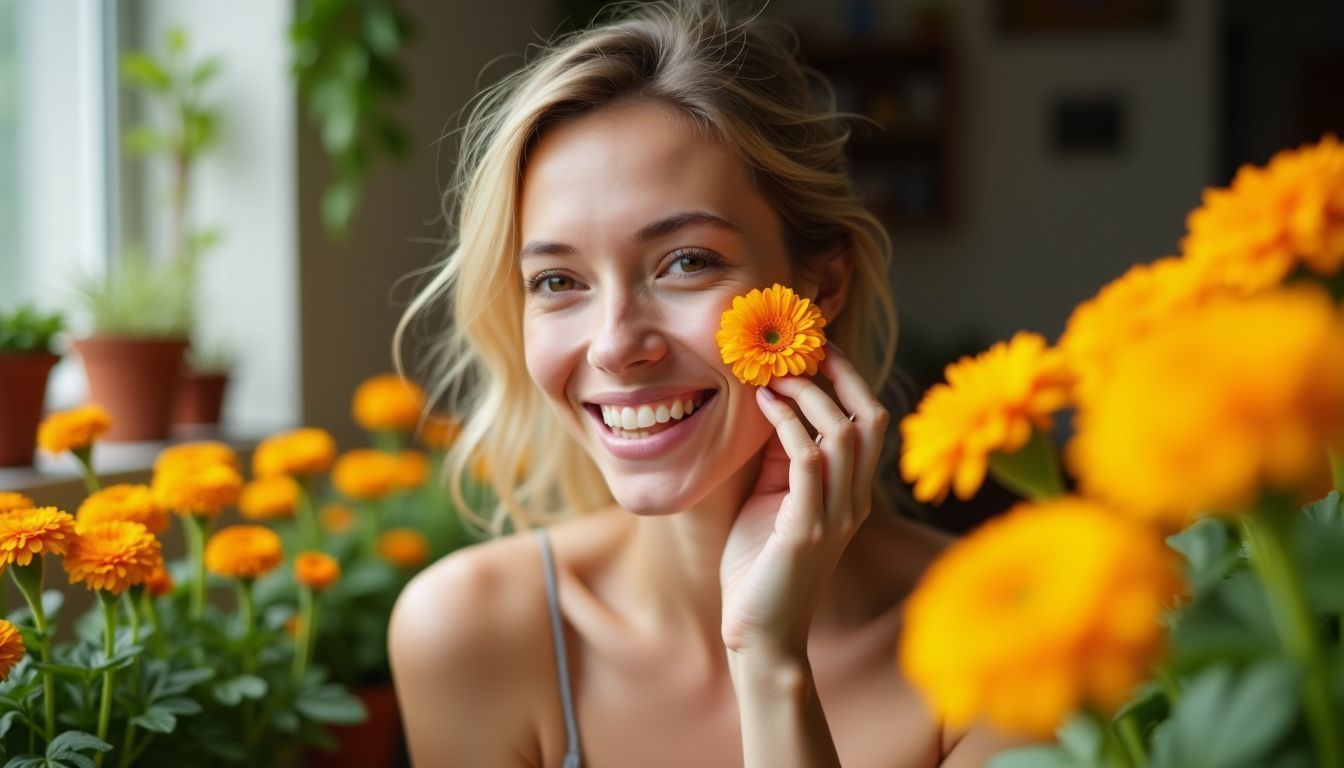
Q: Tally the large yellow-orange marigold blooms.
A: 5